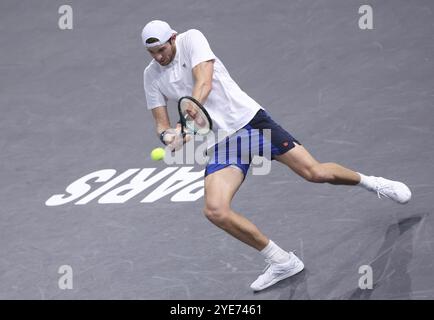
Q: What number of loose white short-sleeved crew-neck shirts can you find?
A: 1